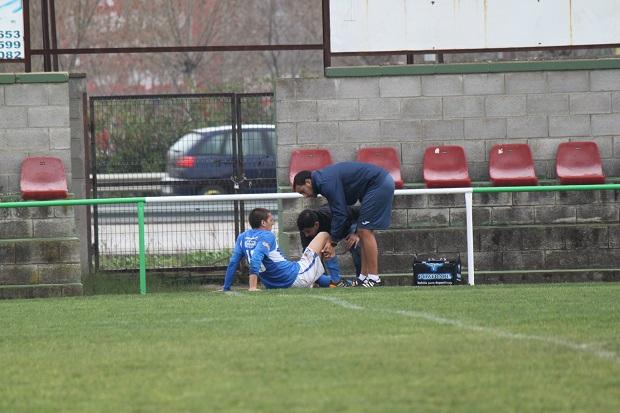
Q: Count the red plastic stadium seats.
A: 6